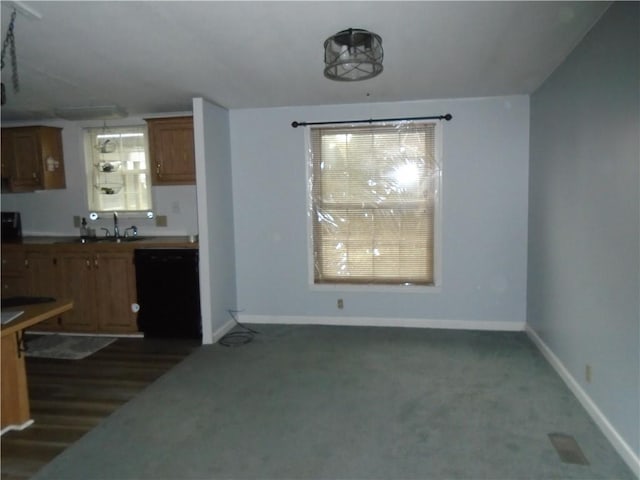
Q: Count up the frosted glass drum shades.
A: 0